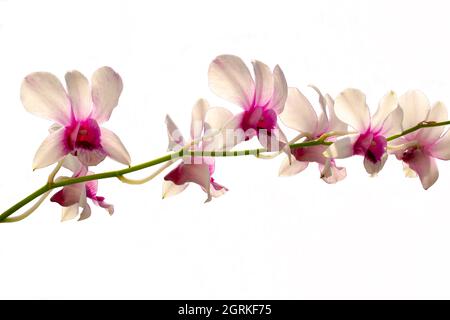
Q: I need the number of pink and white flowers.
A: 7